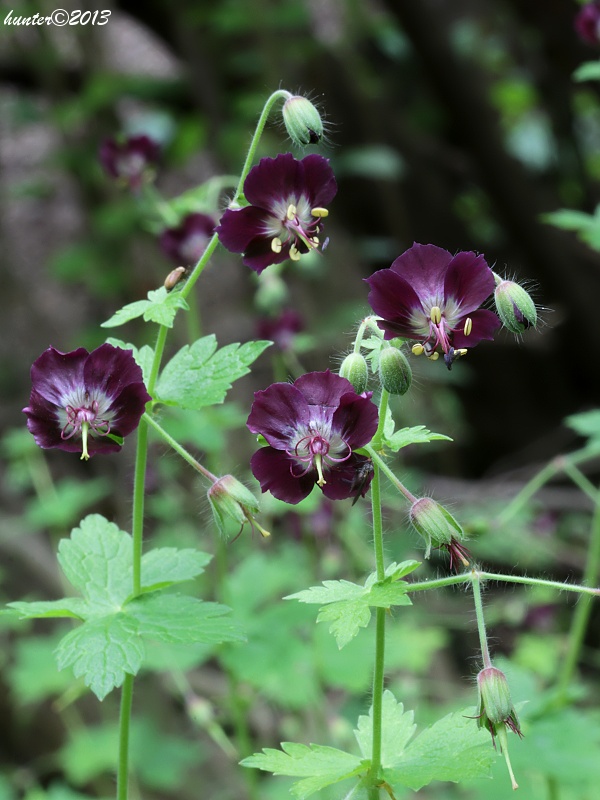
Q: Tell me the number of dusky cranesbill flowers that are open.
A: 4